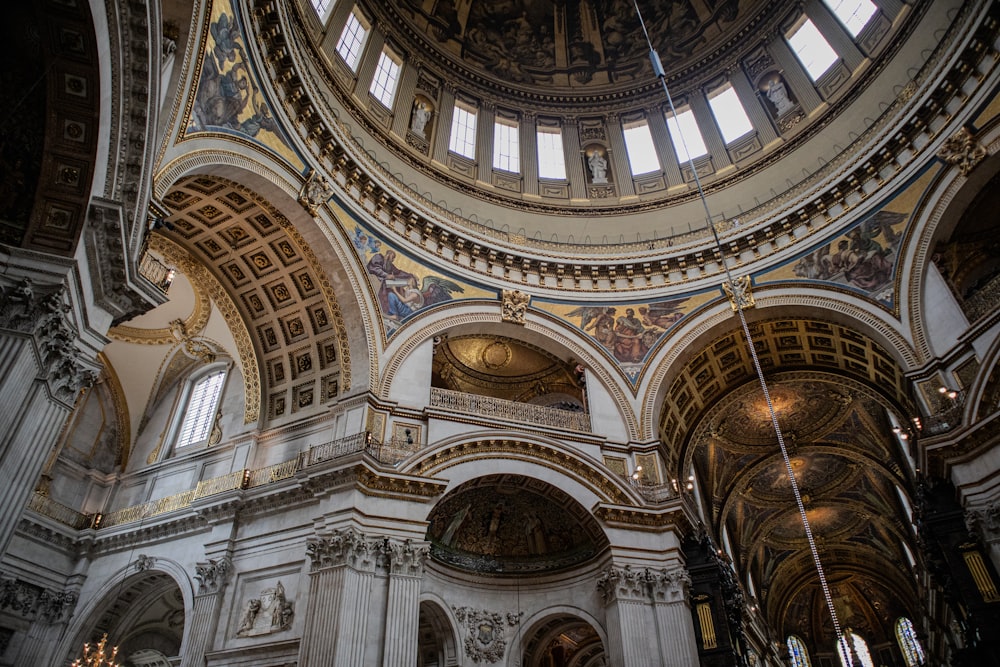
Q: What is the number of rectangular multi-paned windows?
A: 11